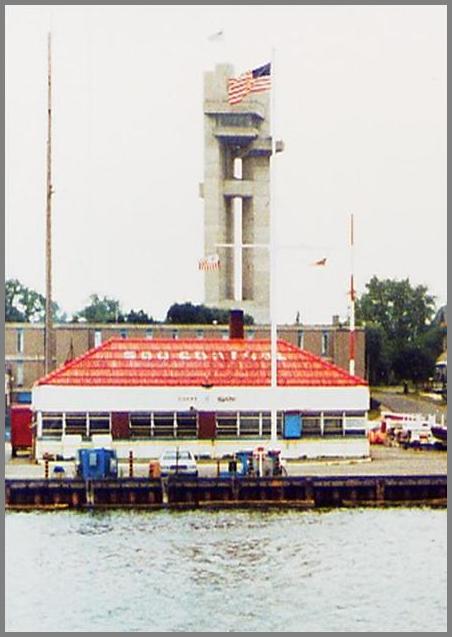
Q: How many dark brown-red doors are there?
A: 2